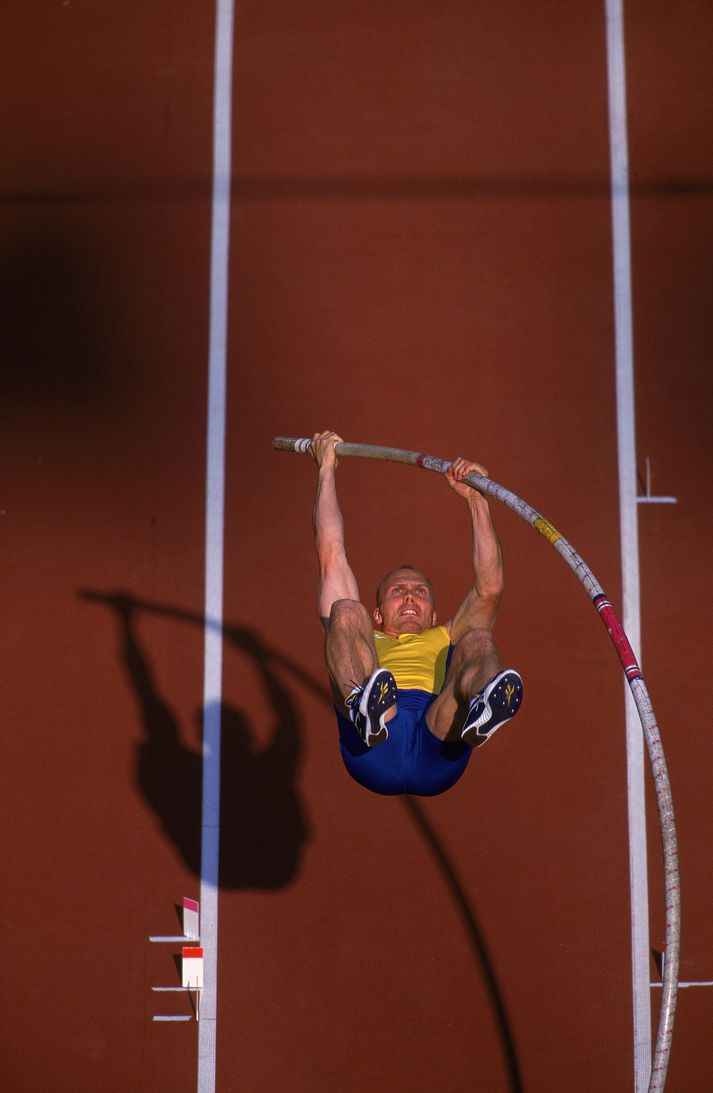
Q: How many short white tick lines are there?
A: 5